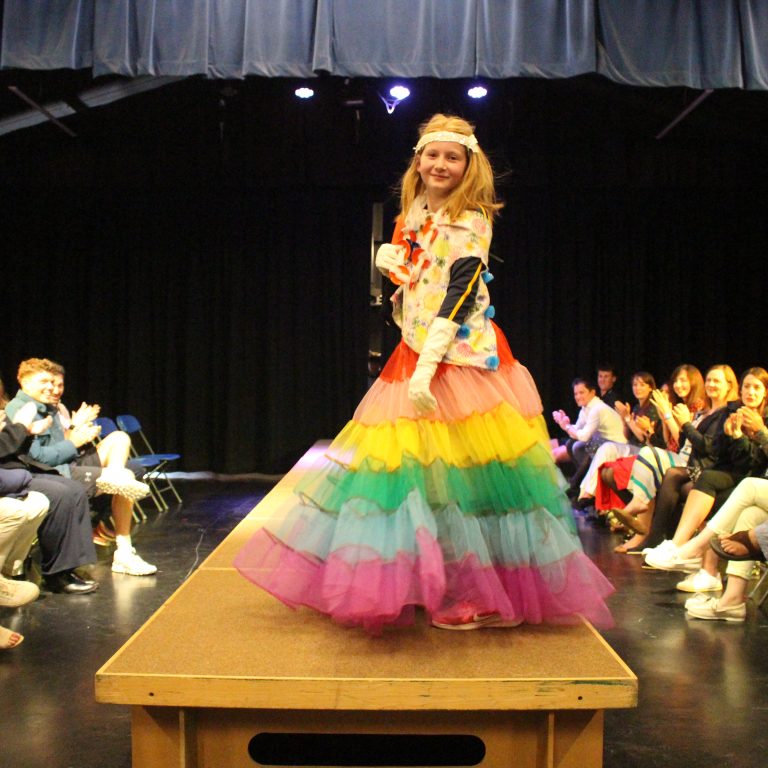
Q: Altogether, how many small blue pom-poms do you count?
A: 4